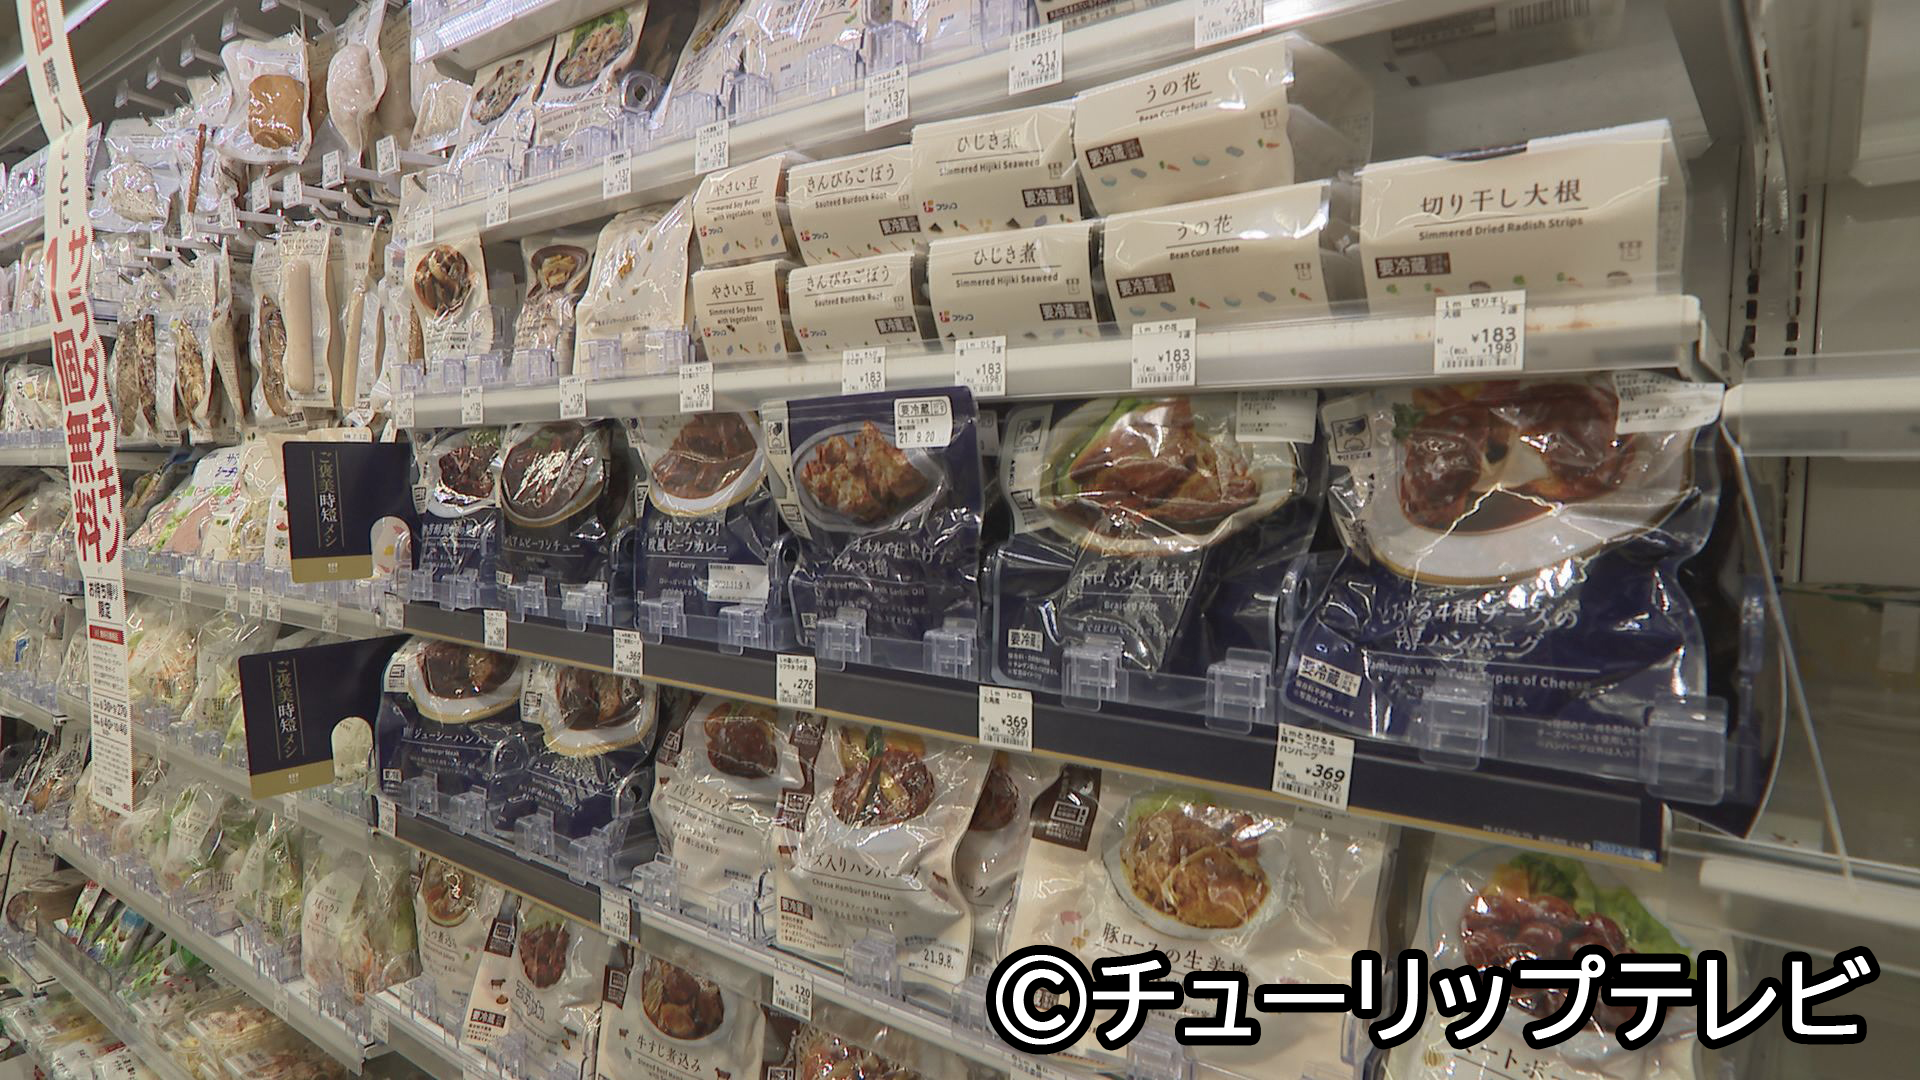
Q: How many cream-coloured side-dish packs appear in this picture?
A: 9